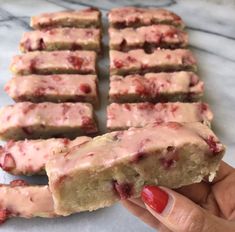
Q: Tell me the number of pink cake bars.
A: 13